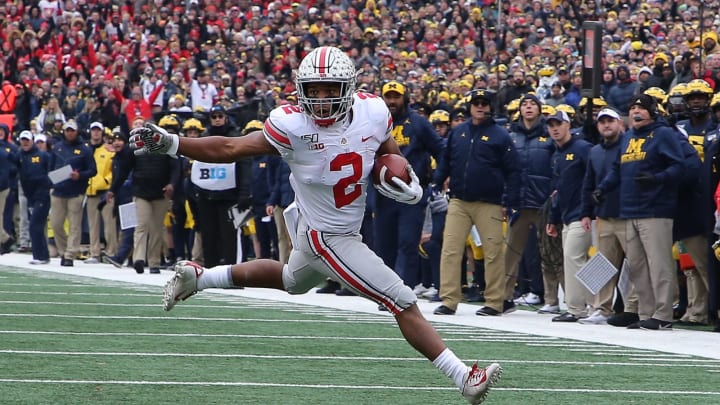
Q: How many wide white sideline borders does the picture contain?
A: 1